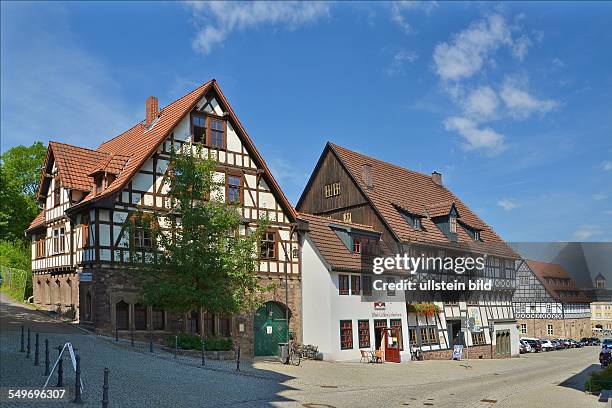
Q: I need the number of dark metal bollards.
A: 13